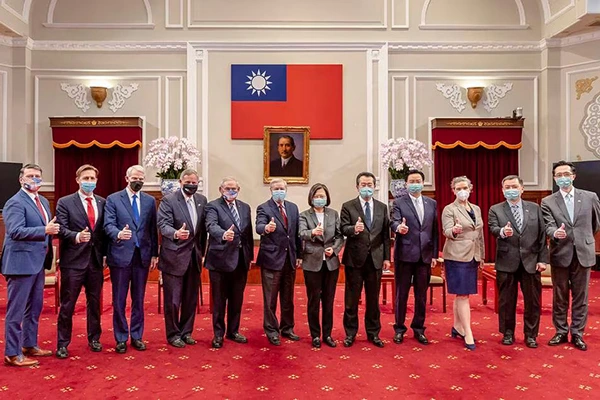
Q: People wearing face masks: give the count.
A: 12